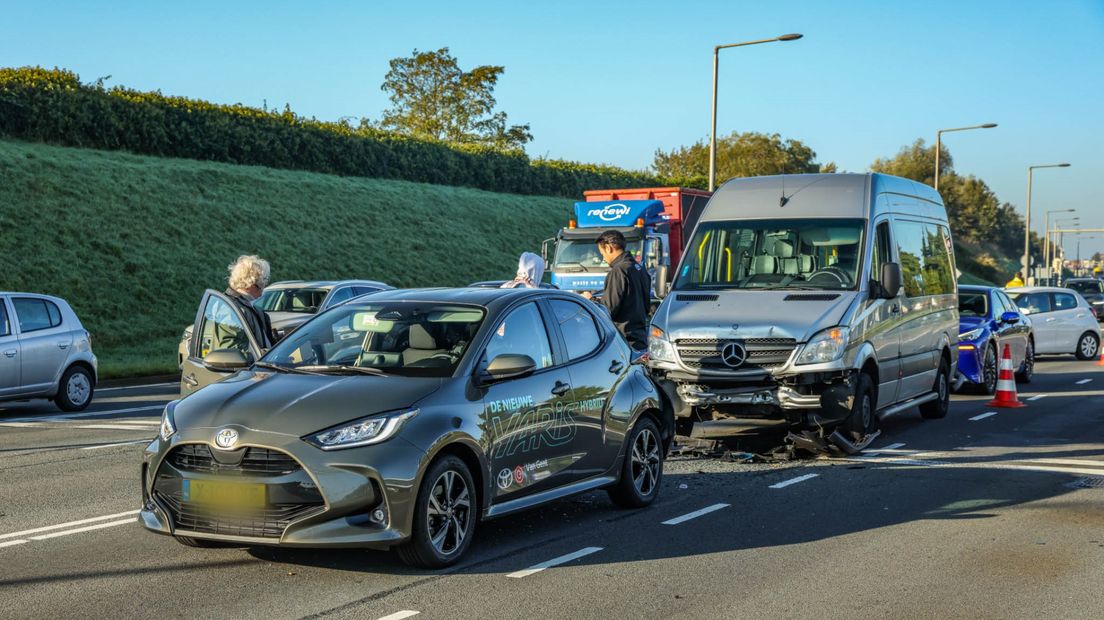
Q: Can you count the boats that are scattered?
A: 0